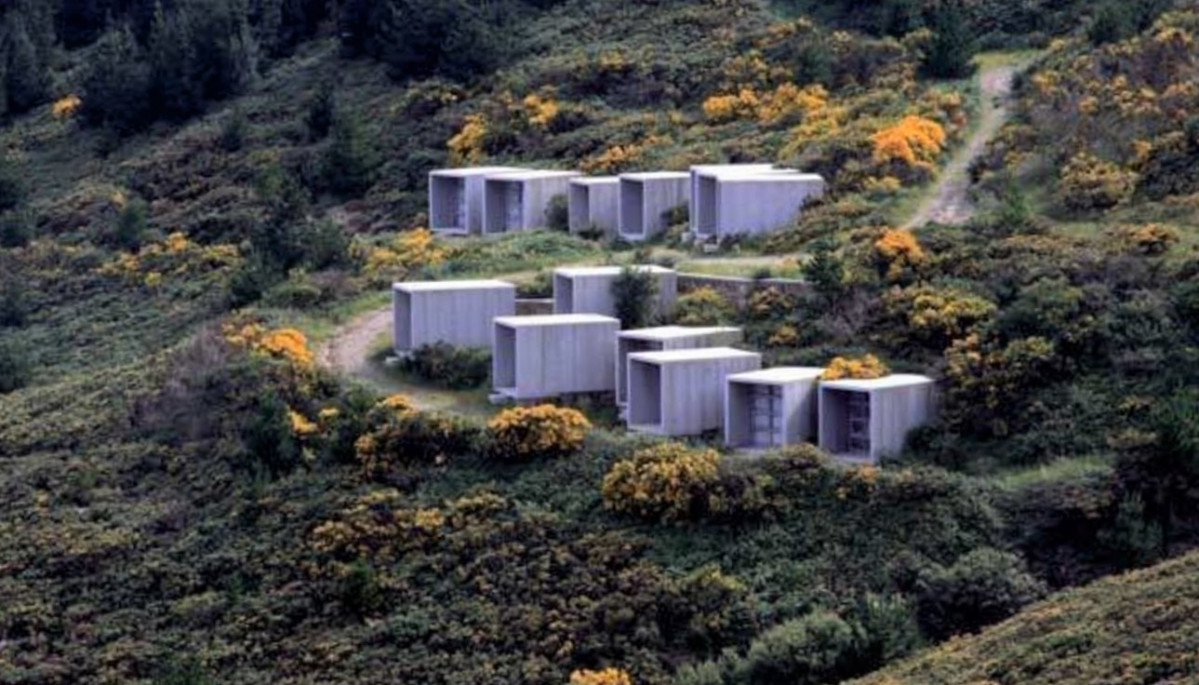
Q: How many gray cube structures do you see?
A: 13